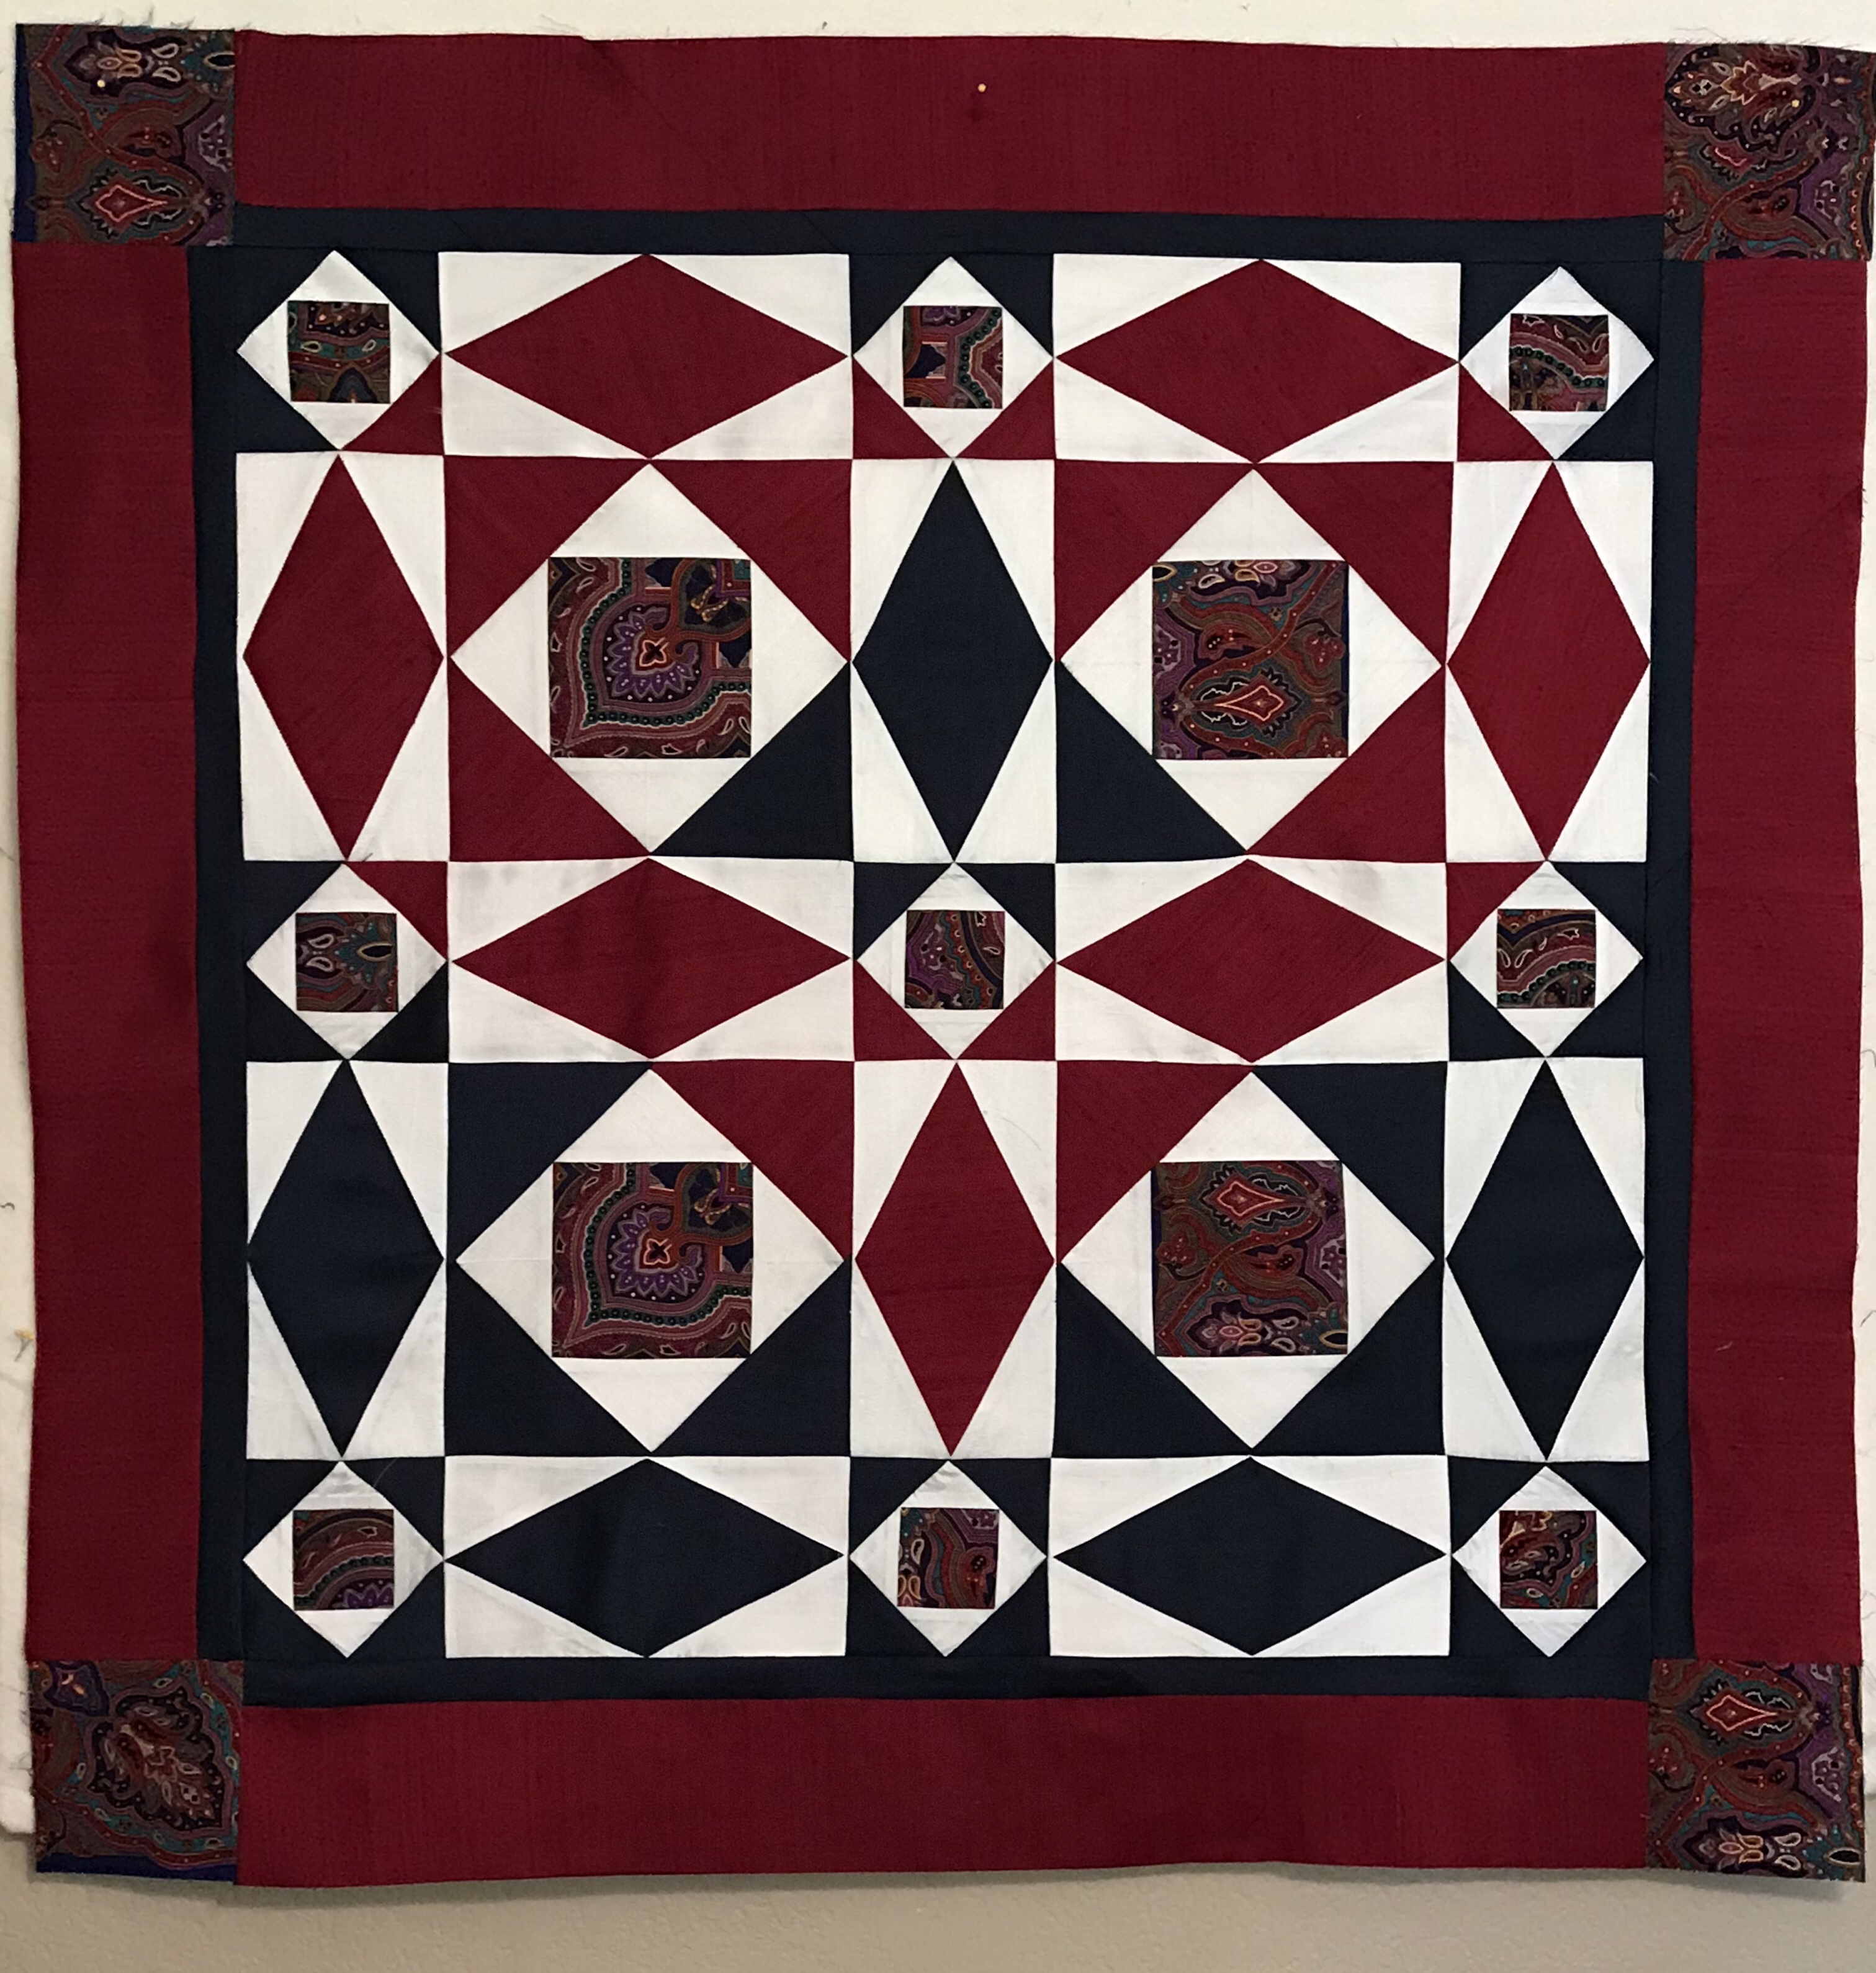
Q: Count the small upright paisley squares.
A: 9